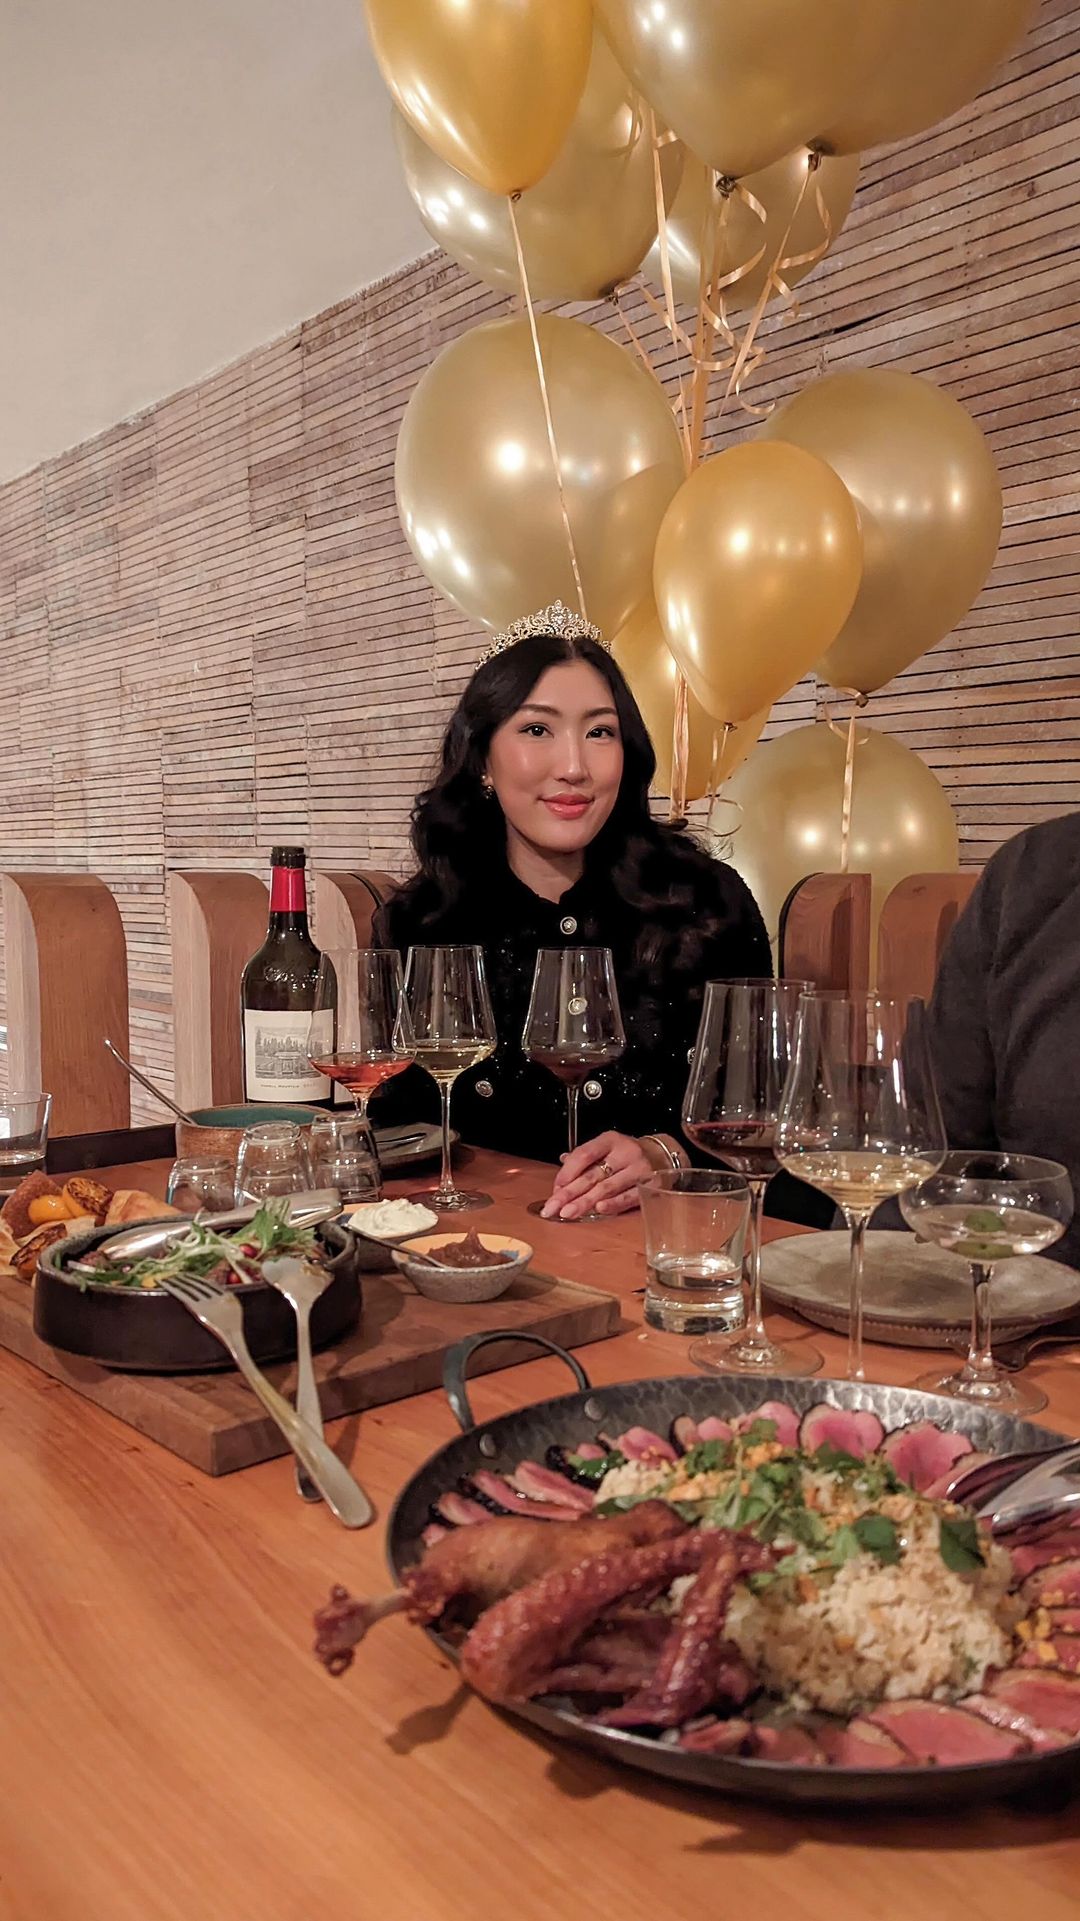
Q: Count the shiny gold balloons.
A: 10